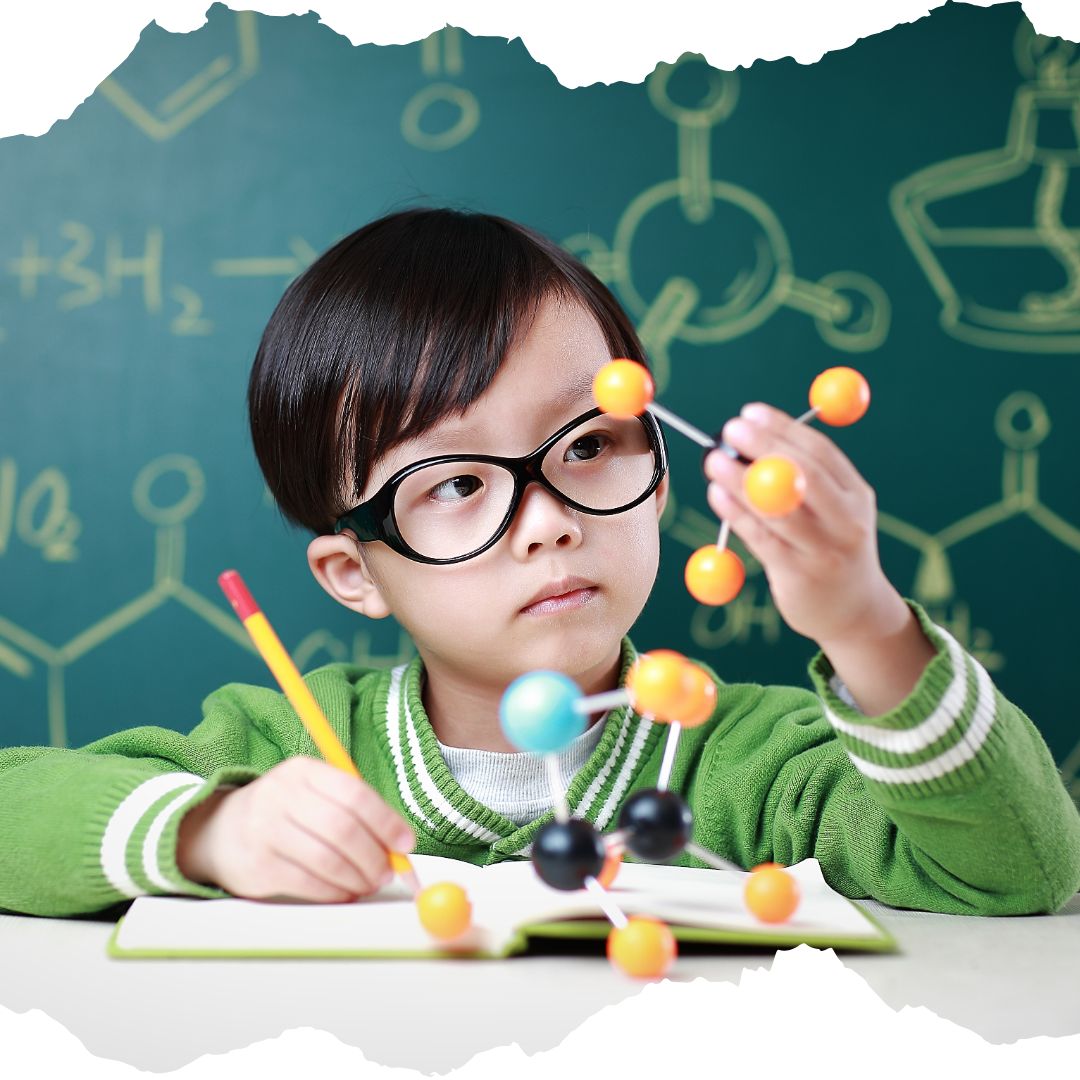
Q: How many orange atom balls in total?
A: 10